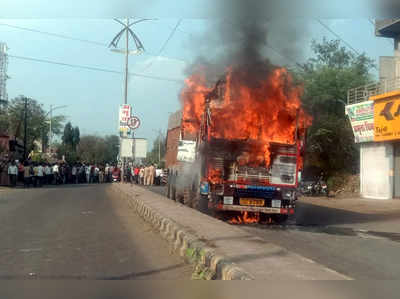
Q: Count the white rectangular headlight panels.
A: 2